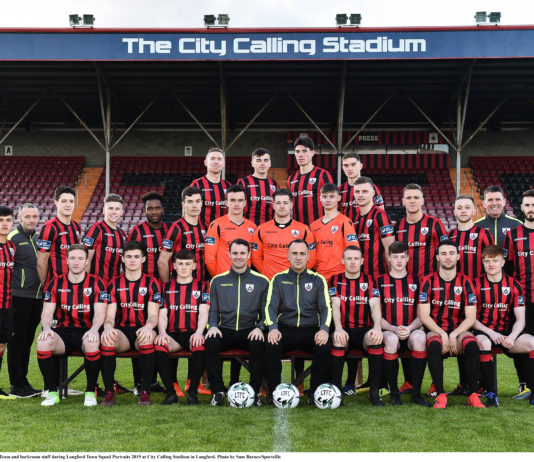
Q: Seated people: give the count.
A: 9